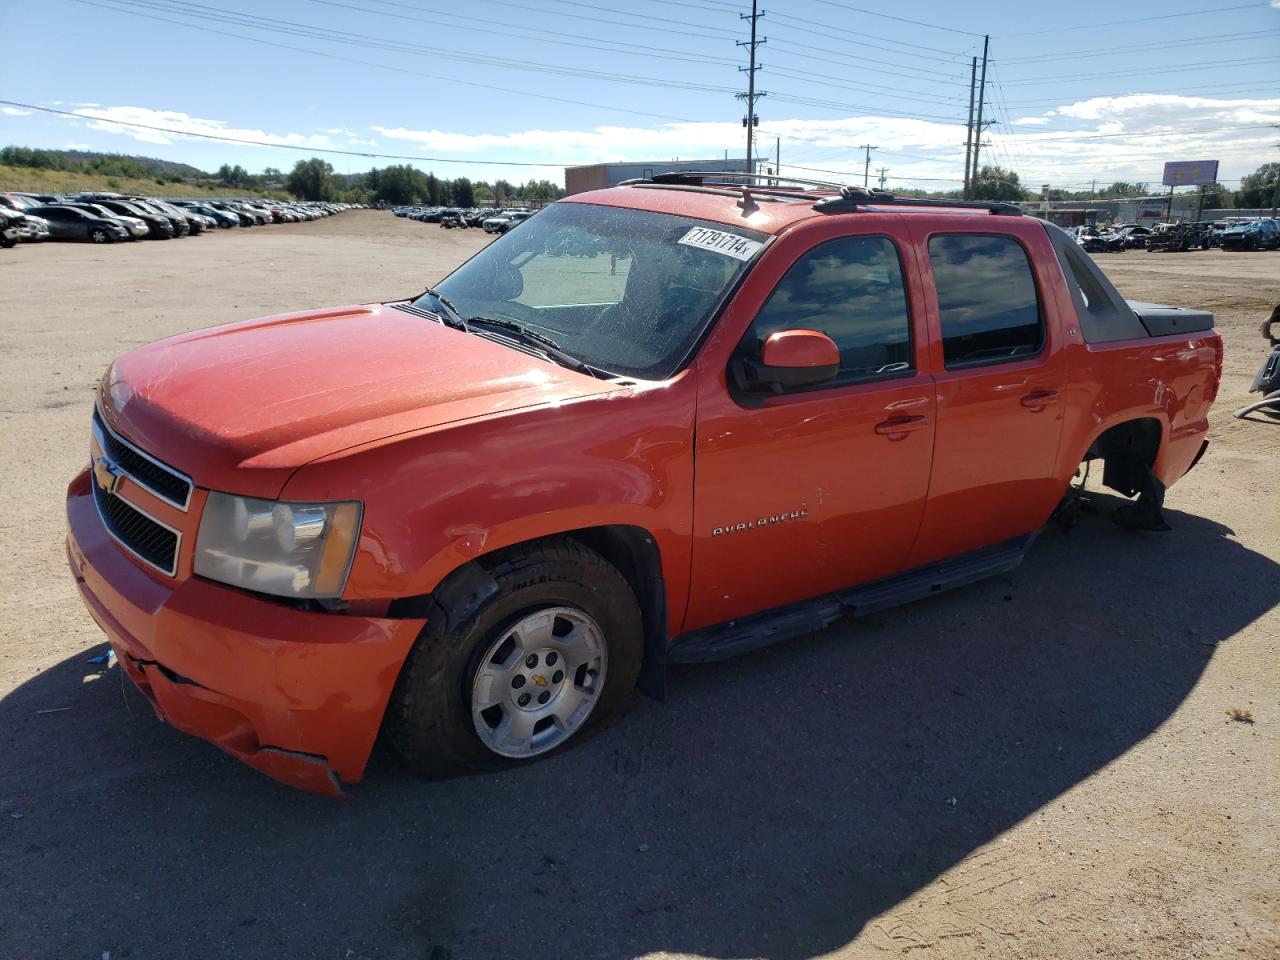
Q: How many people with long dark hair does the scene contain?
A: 0